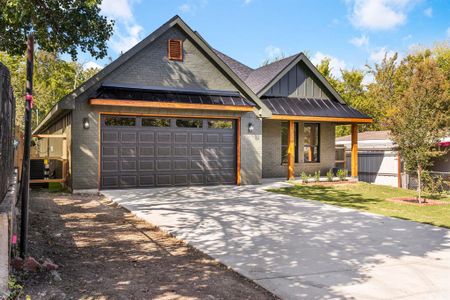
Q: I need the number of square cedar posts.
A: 2